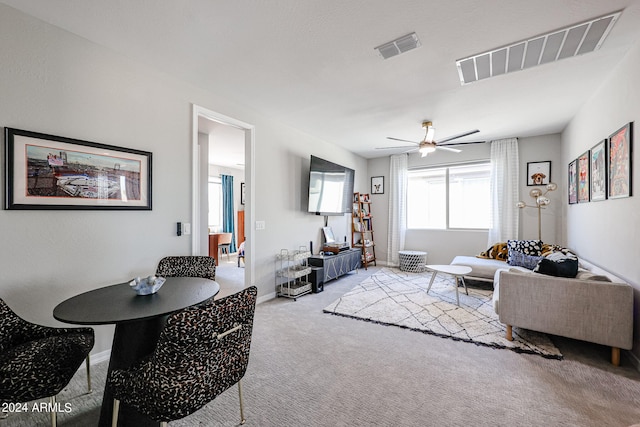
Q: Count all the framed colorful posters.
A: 4